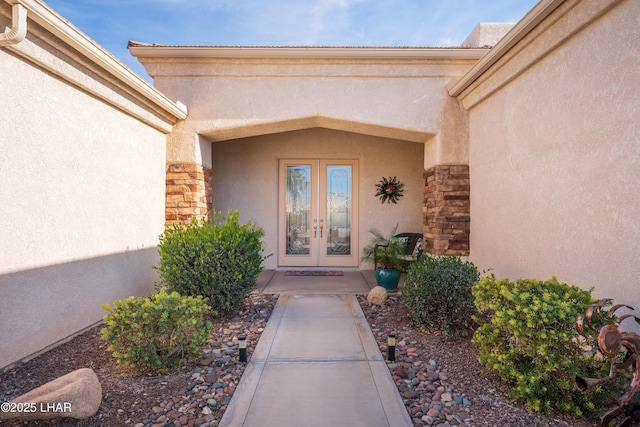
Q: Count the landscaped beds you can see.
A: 2